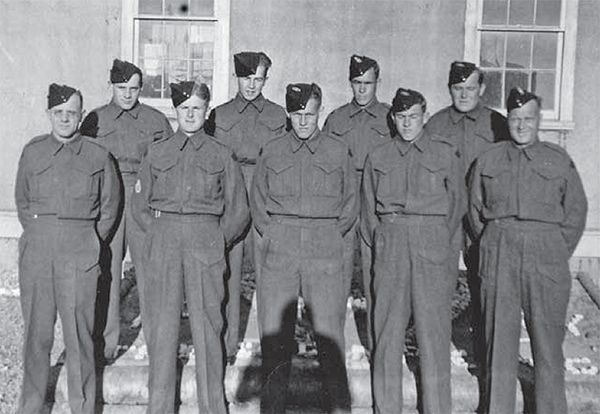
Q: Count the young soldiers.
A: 9